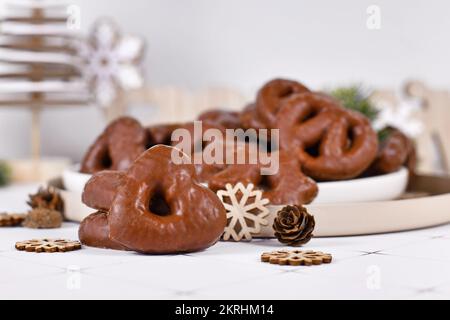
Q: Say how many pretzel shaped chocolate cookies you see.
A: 2